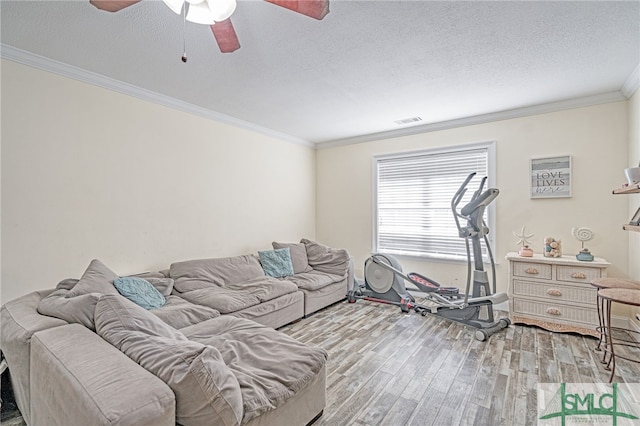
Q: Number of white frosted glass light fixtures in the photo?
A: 3